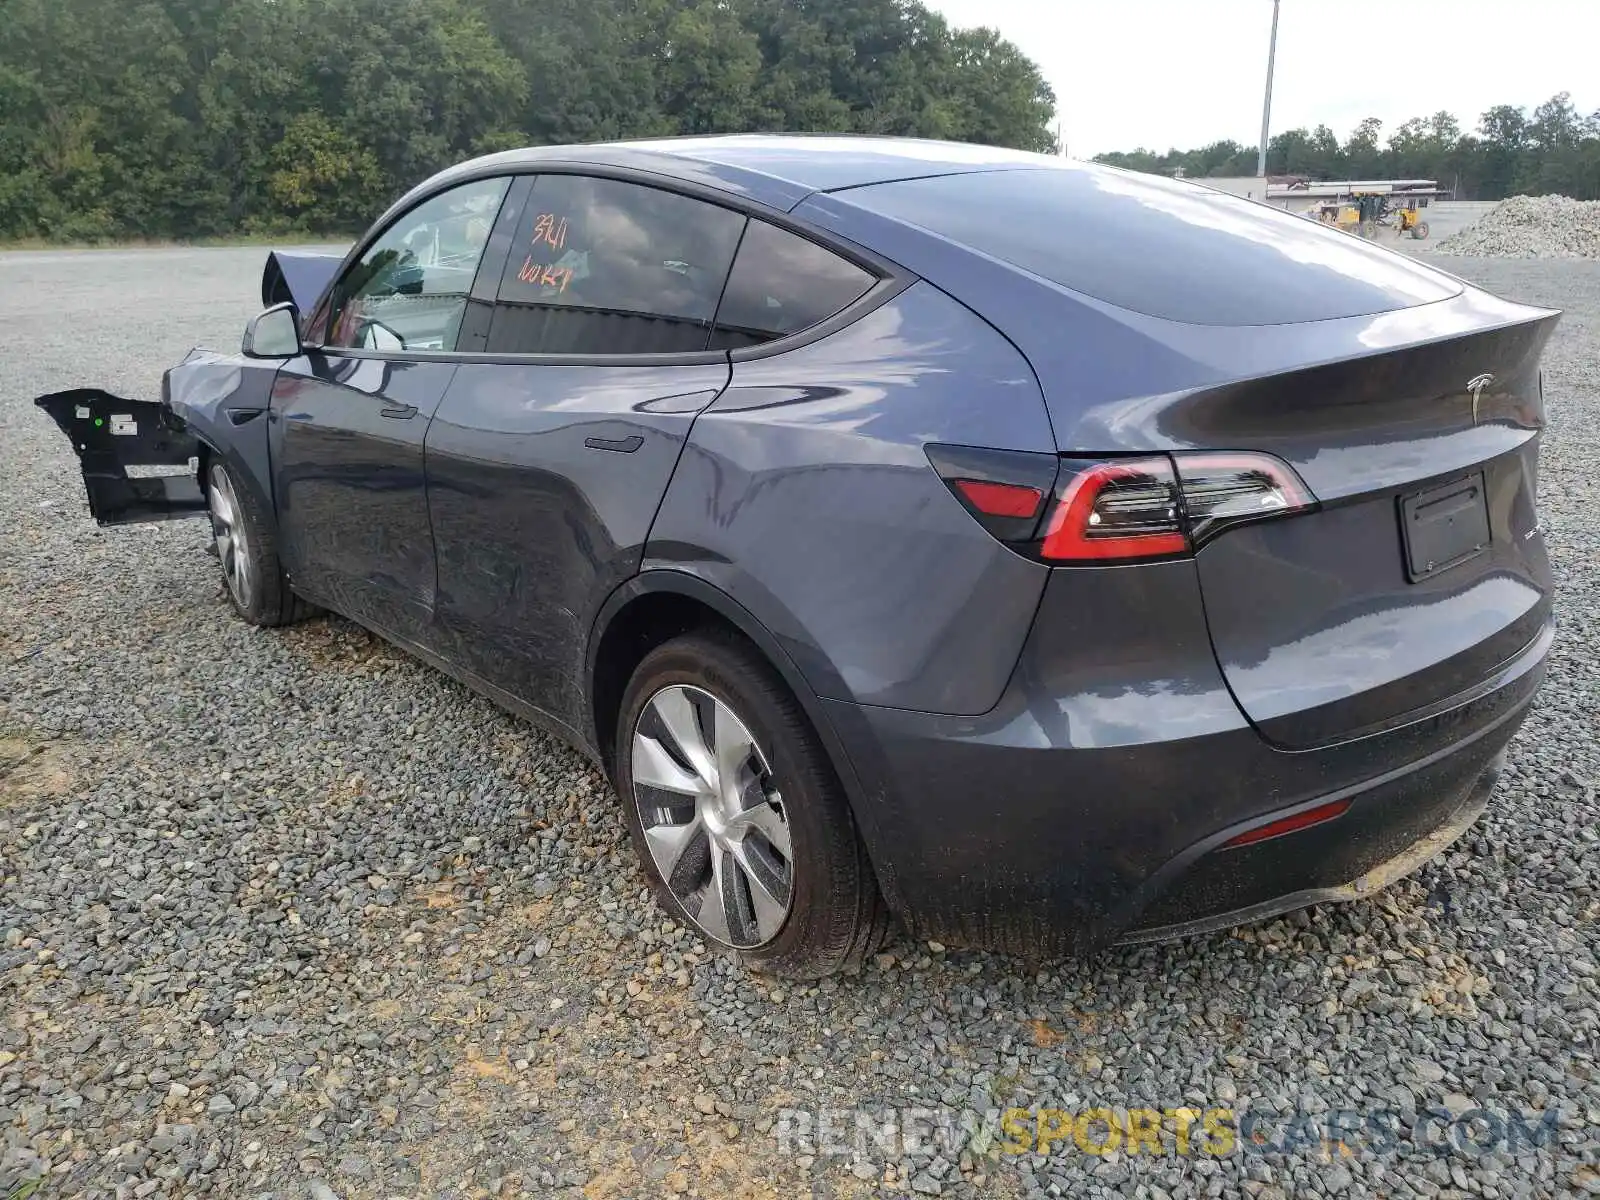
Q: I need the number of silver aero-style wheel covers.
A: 2